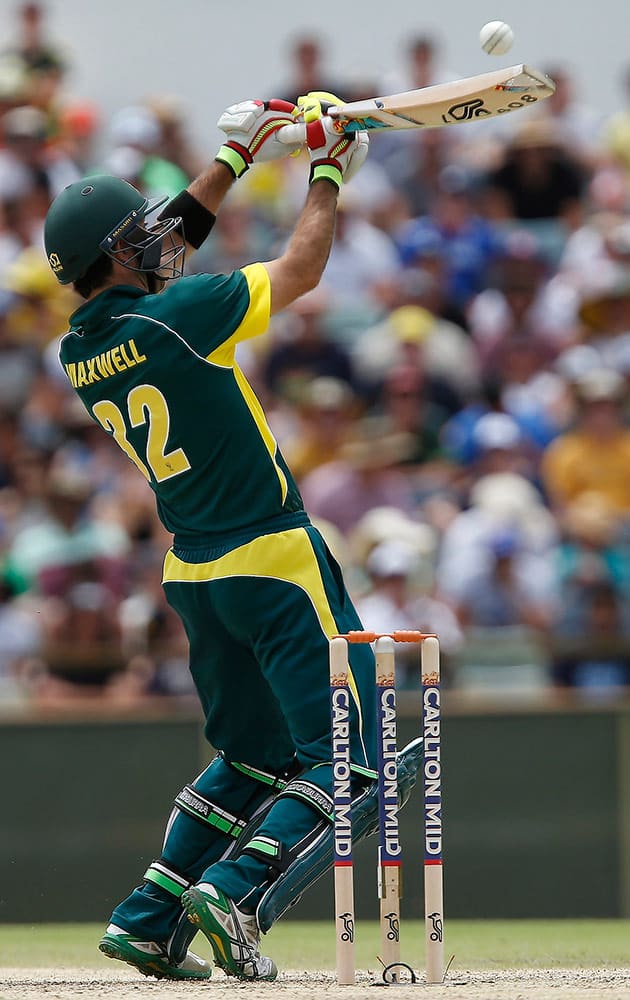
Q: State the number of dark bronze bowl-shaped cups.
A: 0